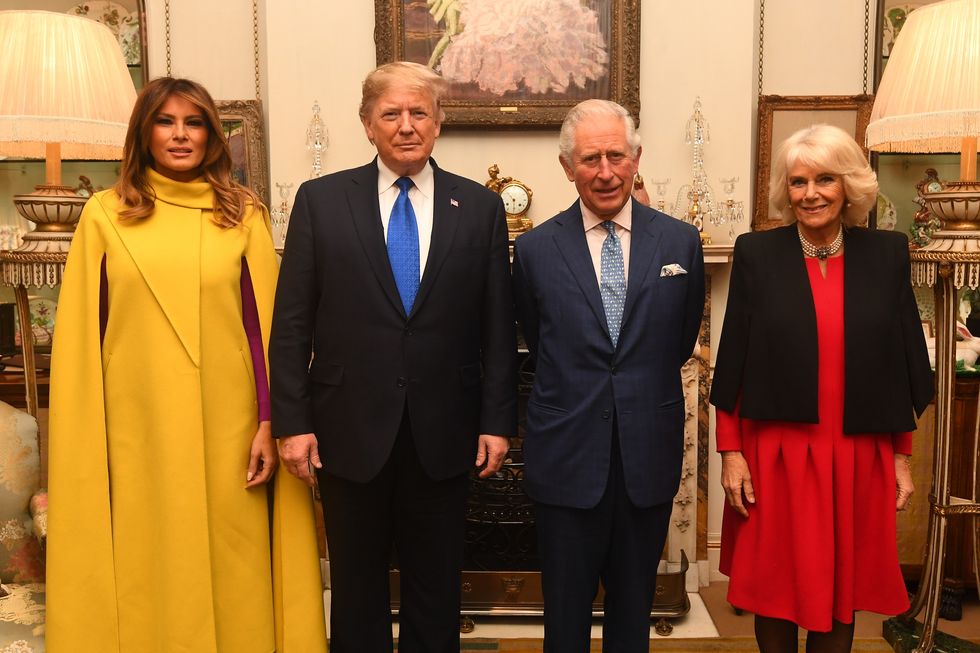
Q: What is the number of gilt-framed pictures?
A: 3